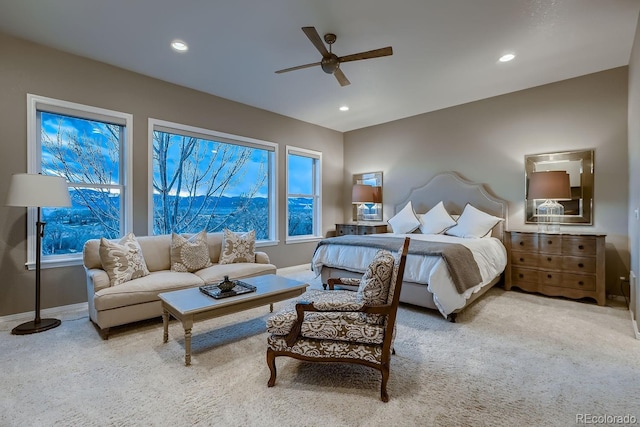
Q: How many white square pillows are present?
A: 3